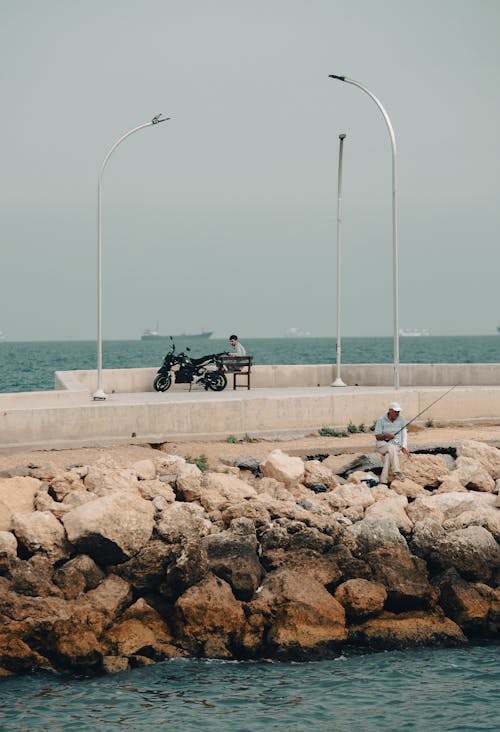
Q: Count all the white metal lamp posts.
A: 3